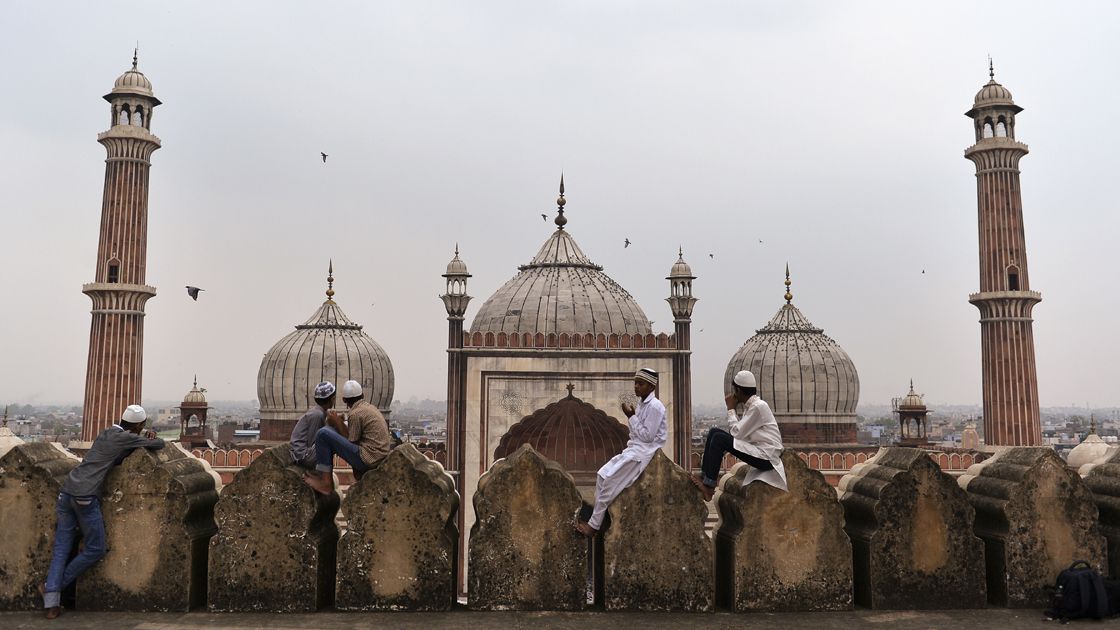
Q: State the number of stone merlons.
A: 10